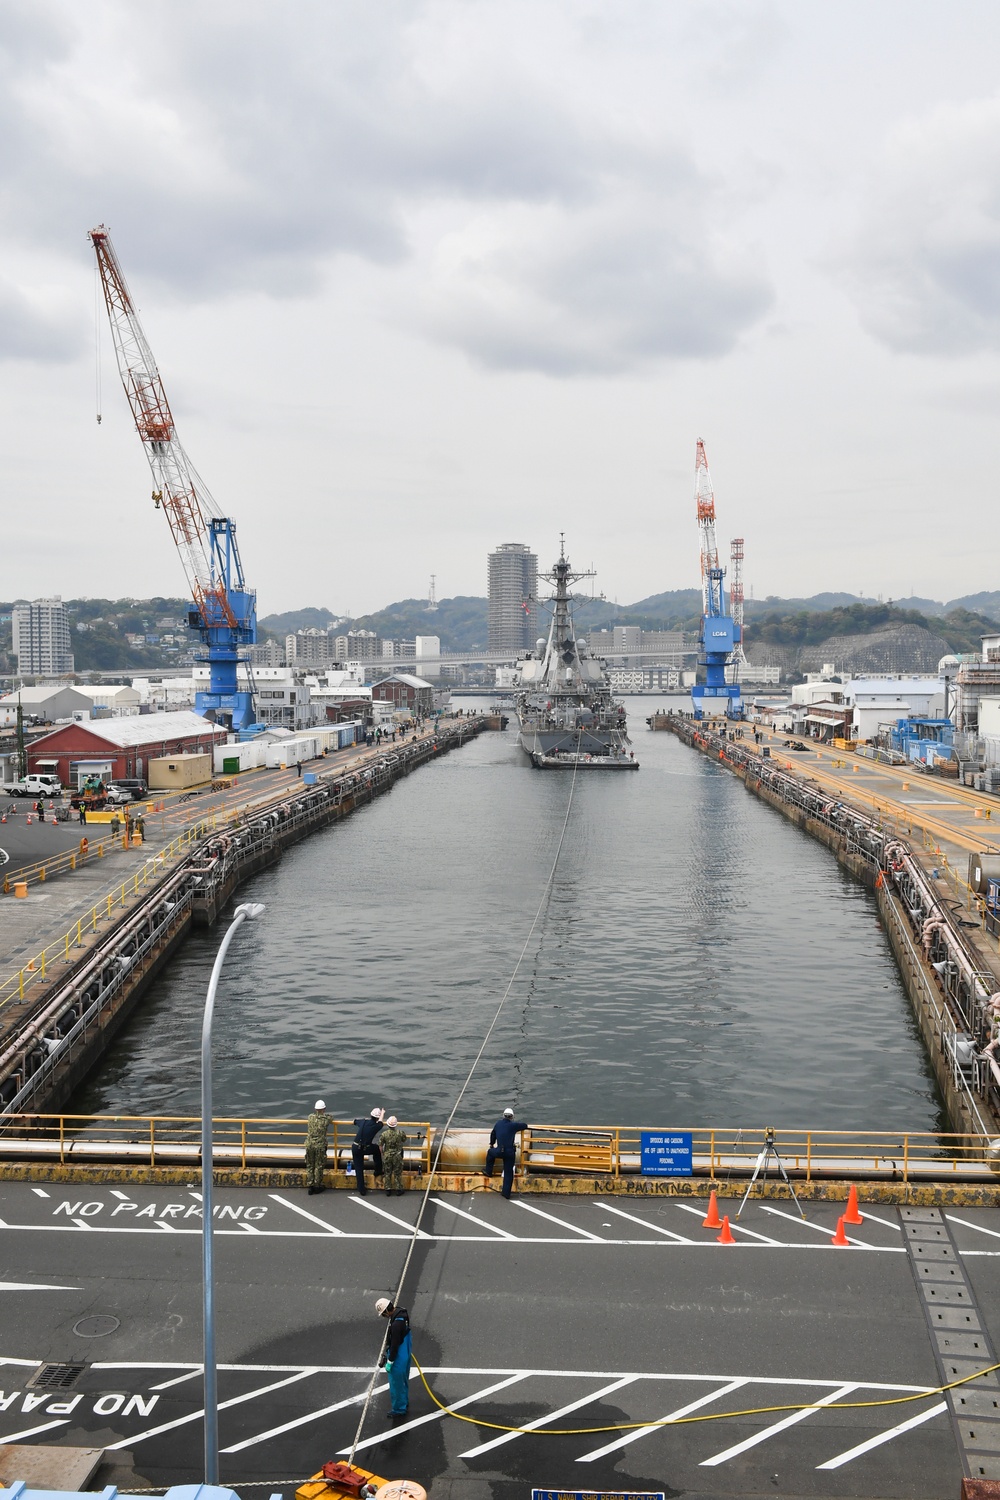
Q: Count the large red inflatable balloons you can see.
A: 0